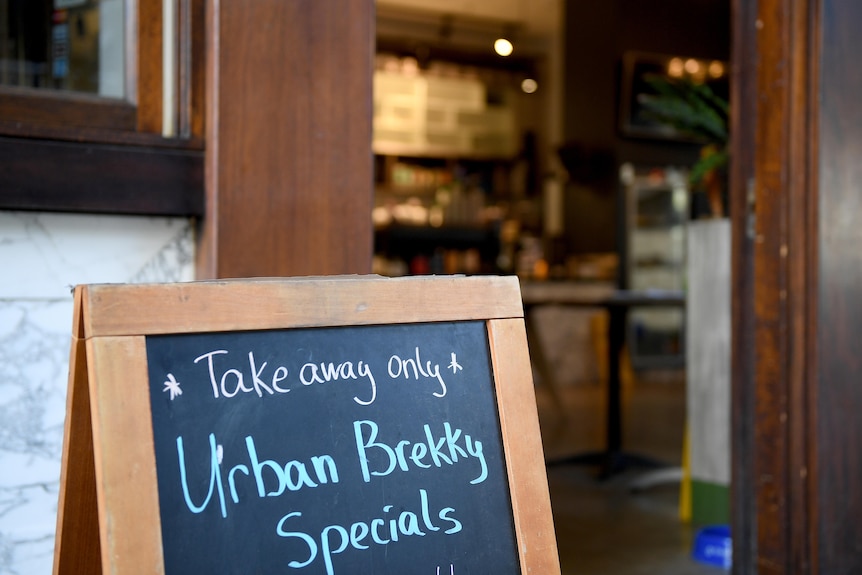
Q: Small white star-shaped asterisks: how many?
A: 2